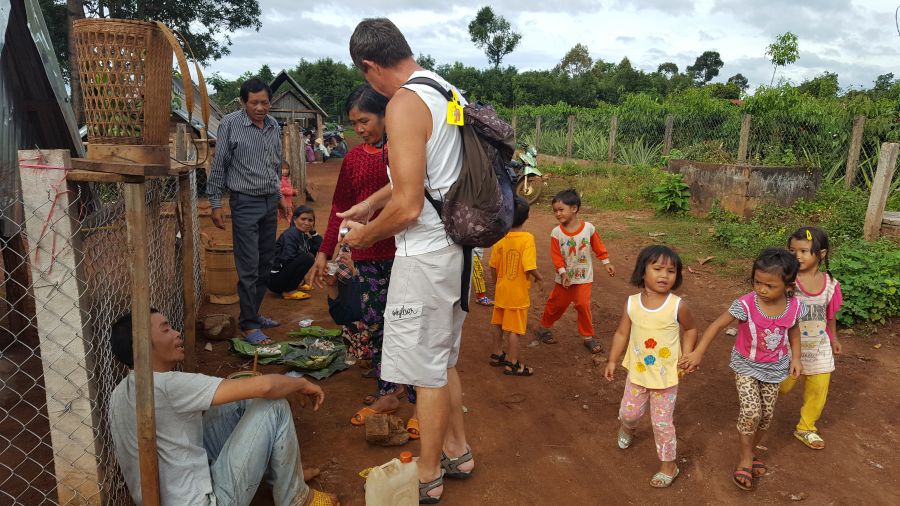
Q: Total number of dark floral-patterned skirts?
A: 1